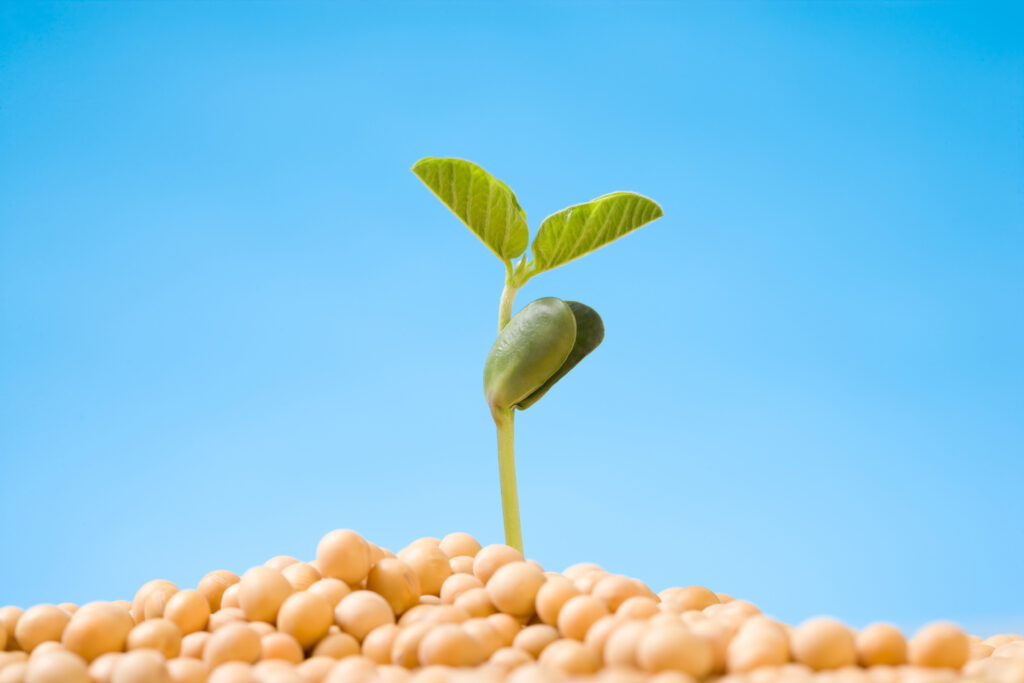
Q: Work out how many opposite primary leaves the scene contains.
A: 2